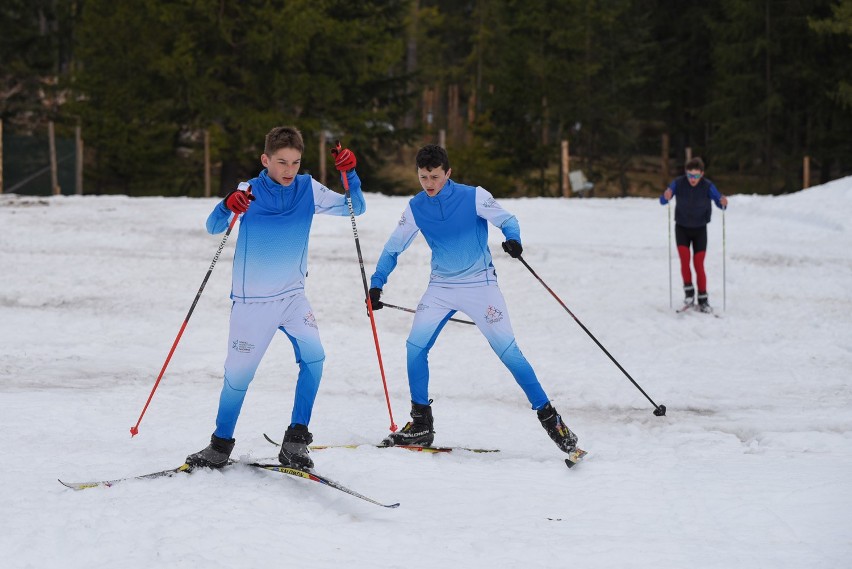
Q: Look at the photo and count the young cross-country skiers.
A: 3